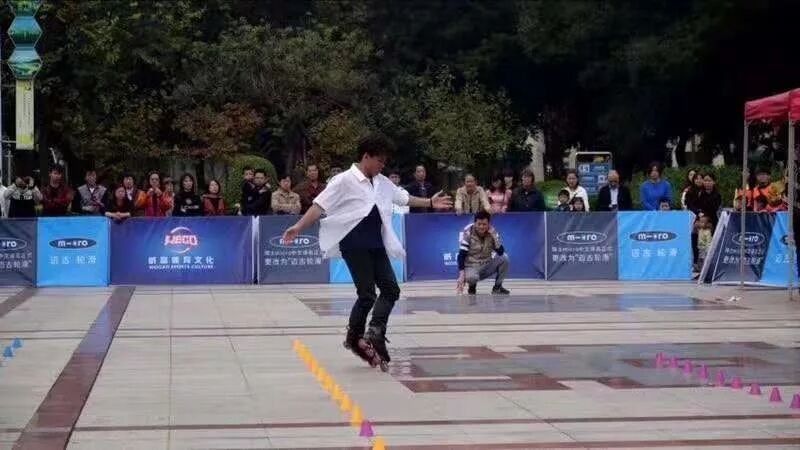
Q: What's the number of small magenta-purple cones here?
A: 10